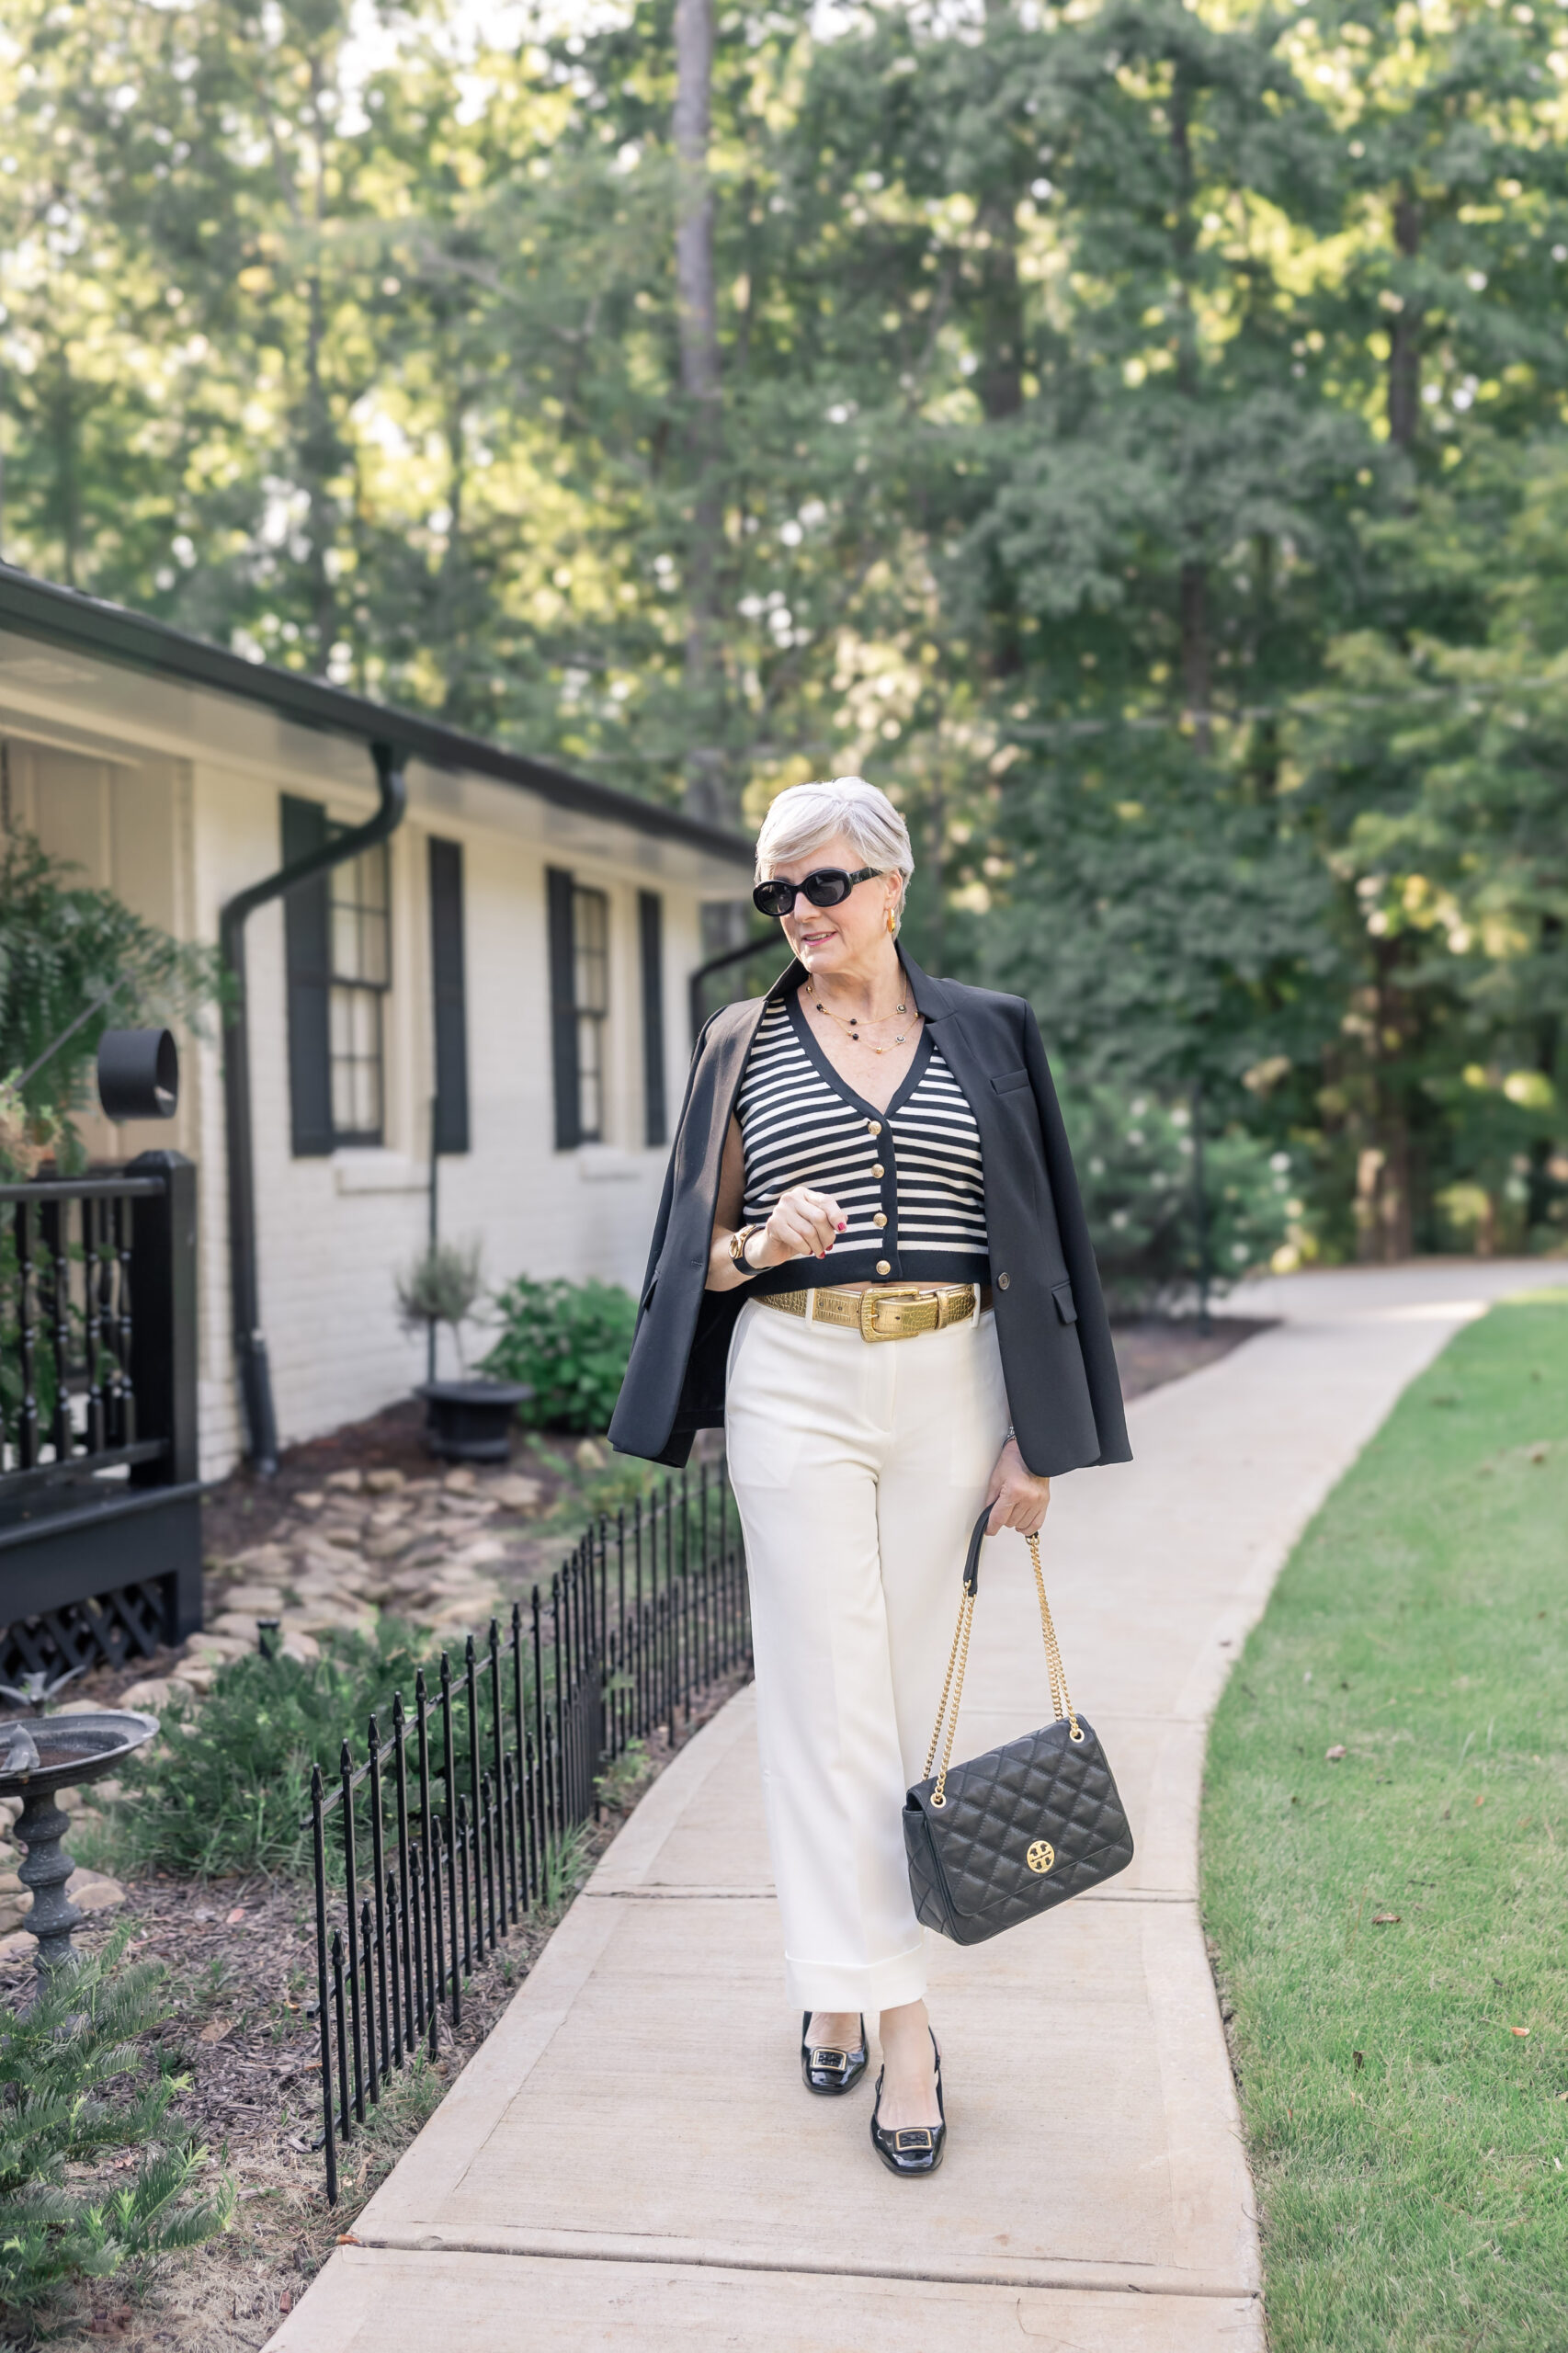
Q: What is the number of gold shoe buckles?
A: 2